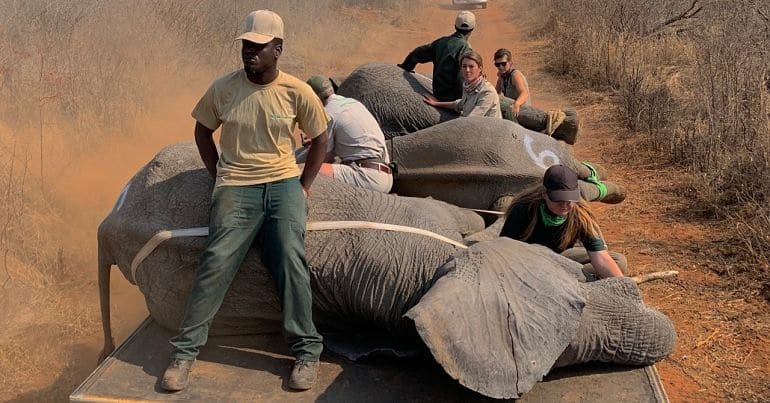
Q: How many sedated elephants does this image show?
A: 3